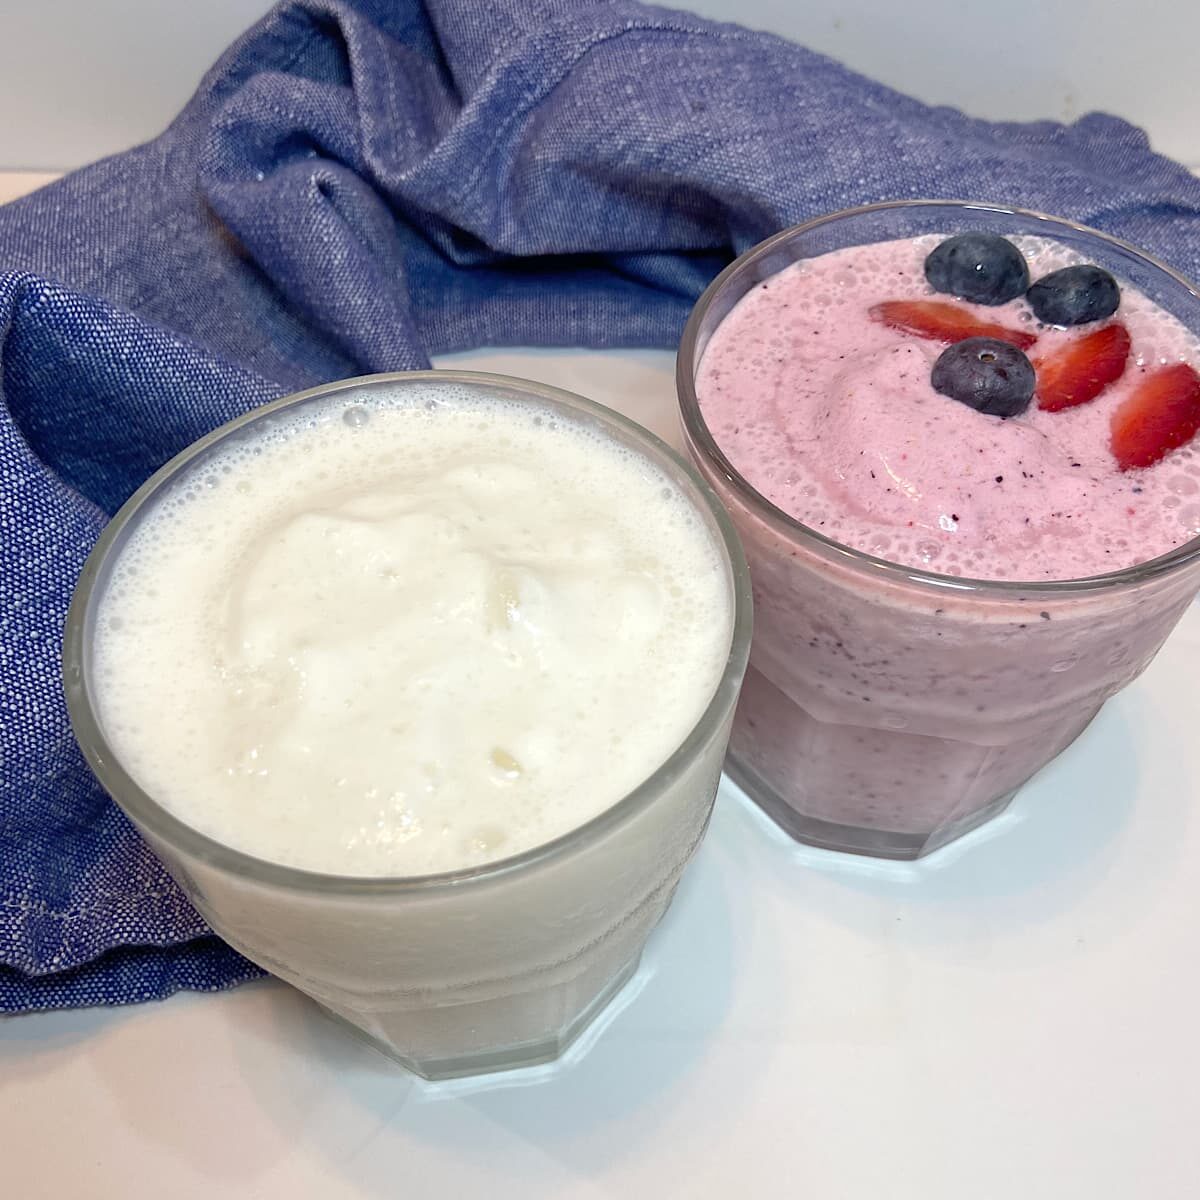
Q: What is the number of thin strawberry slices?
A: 3